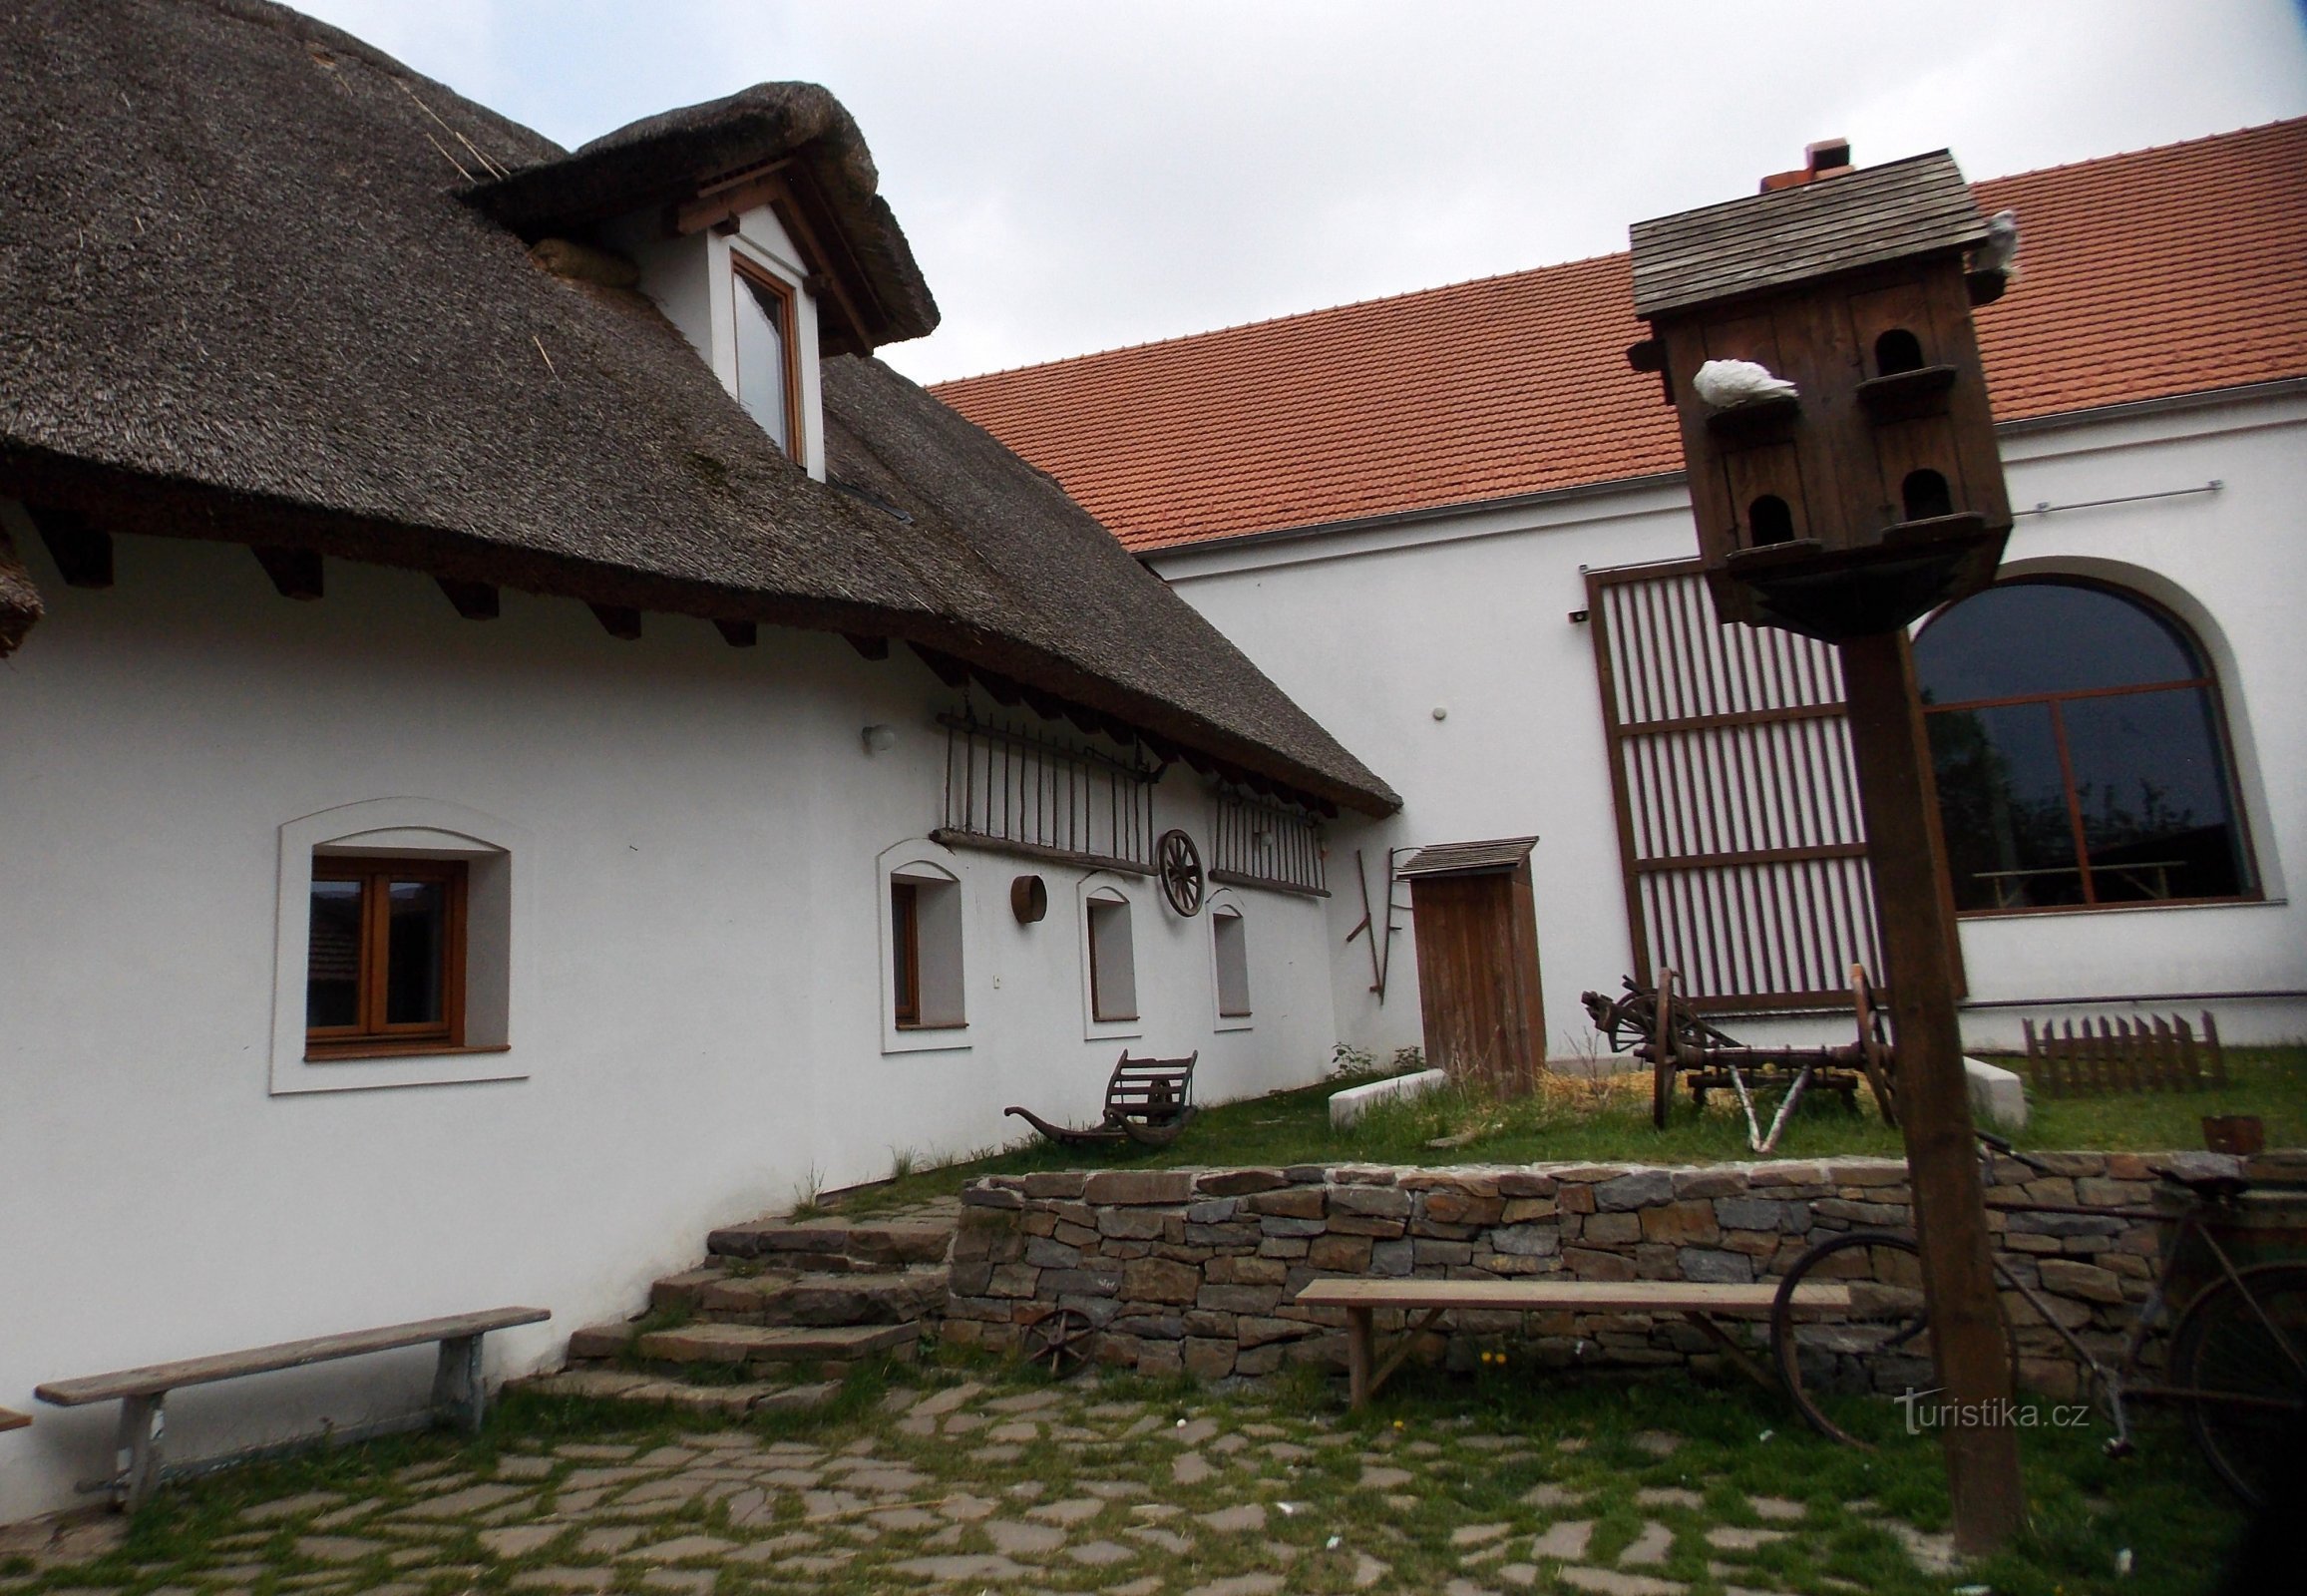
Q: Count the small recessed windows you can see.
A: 4